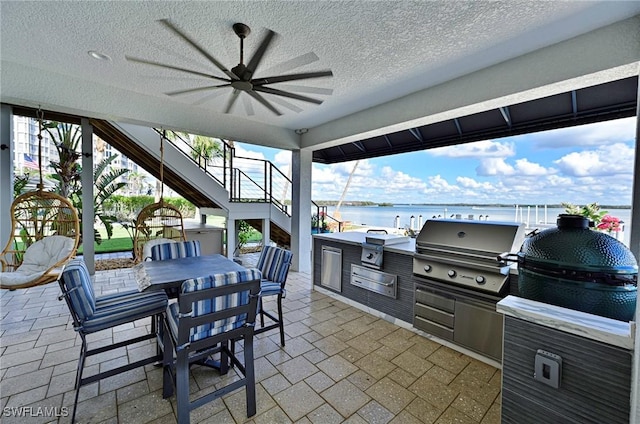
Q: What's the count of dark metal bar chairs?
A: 4